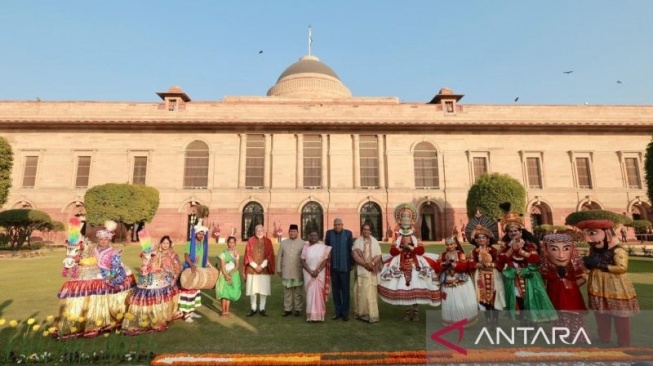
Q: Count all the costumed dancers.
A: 10